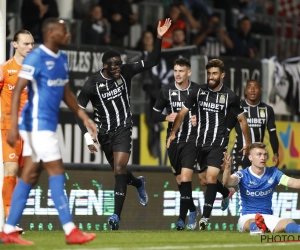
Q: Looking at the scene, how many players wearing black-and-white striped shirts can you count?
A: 4